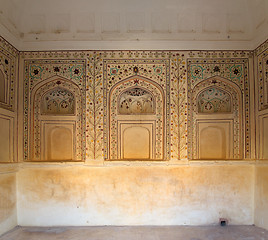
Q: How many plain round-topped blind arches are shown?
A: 3